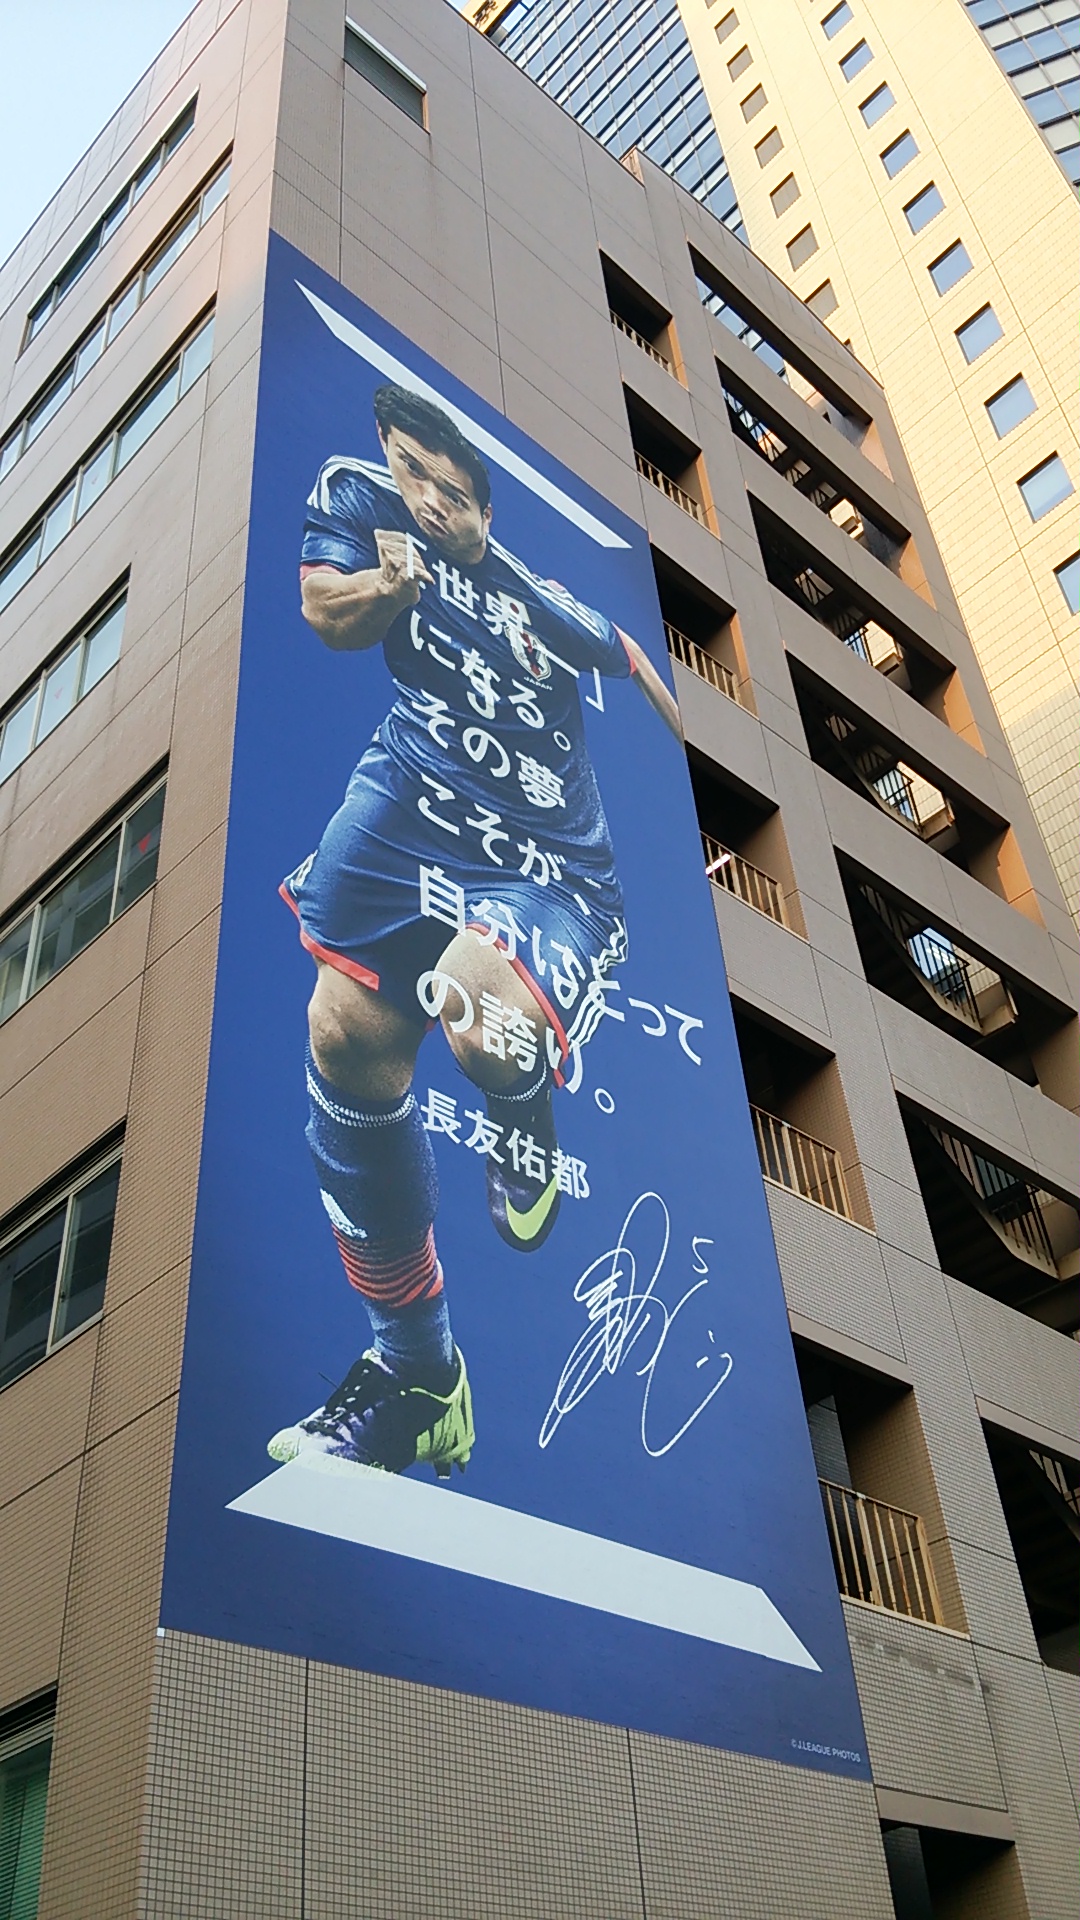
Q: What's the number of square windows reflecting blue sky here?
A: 10